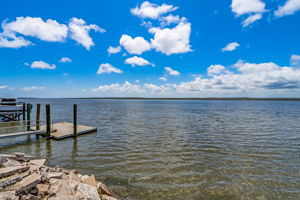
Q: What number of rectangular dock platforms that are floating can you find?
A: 1